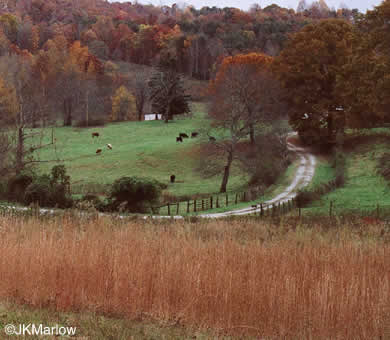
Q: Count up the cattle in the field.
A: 8